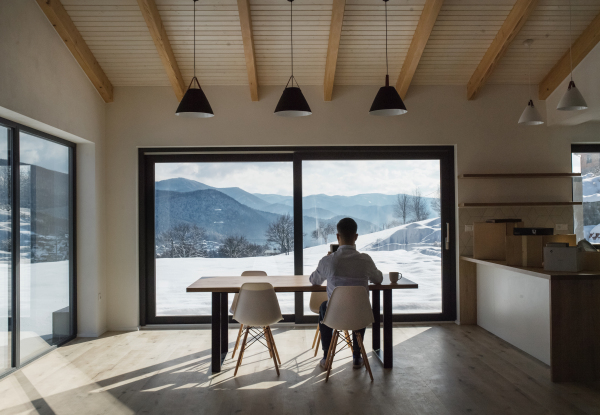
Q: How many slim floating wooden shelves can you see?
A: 2